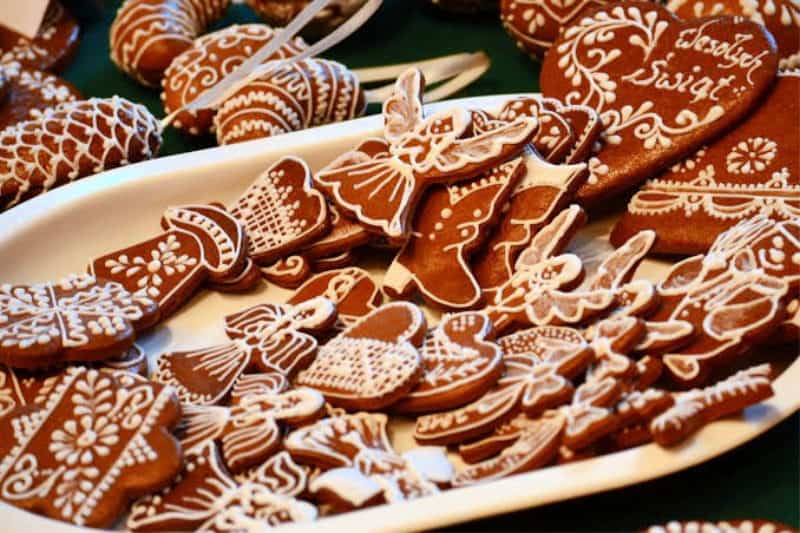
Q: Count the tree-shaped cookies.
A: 0